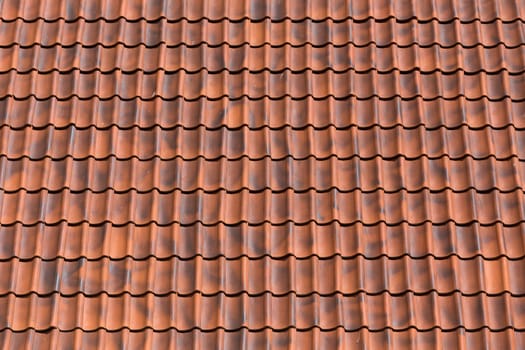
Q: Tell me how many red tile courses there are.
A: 12